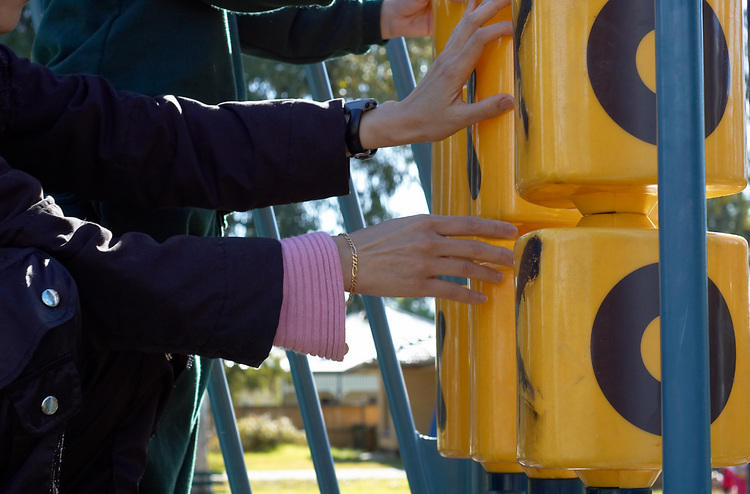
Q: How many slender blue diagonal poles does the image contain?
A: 4